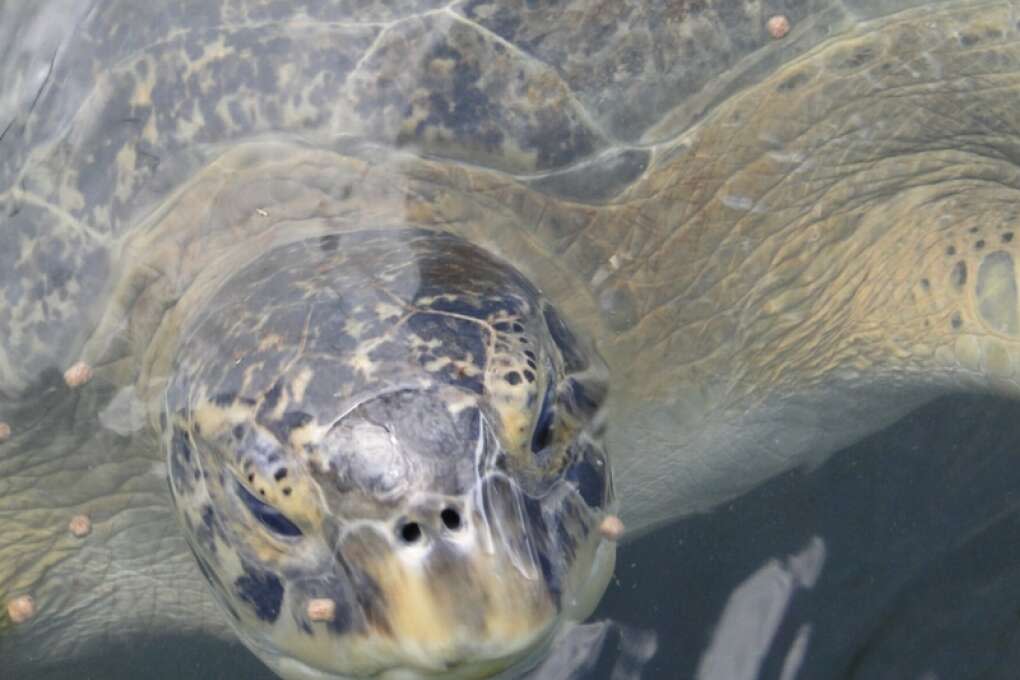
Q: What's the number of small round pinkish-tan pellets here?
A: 7